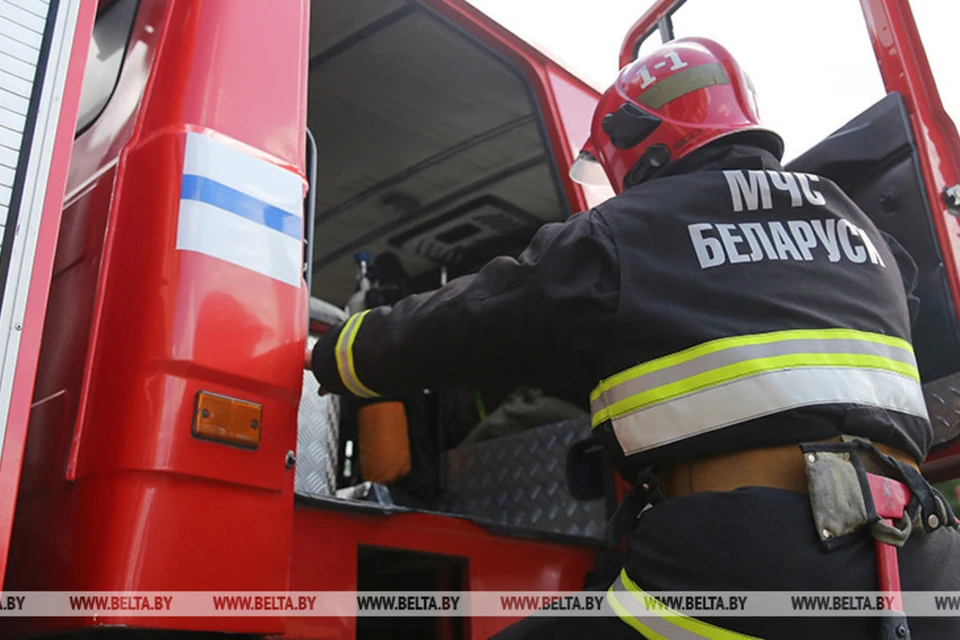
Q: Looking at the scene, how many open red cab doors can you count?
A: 1